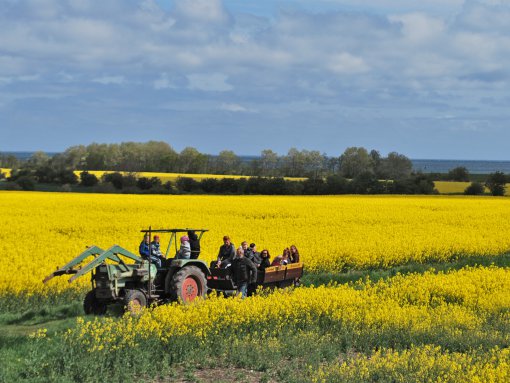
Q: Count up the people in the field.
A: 12